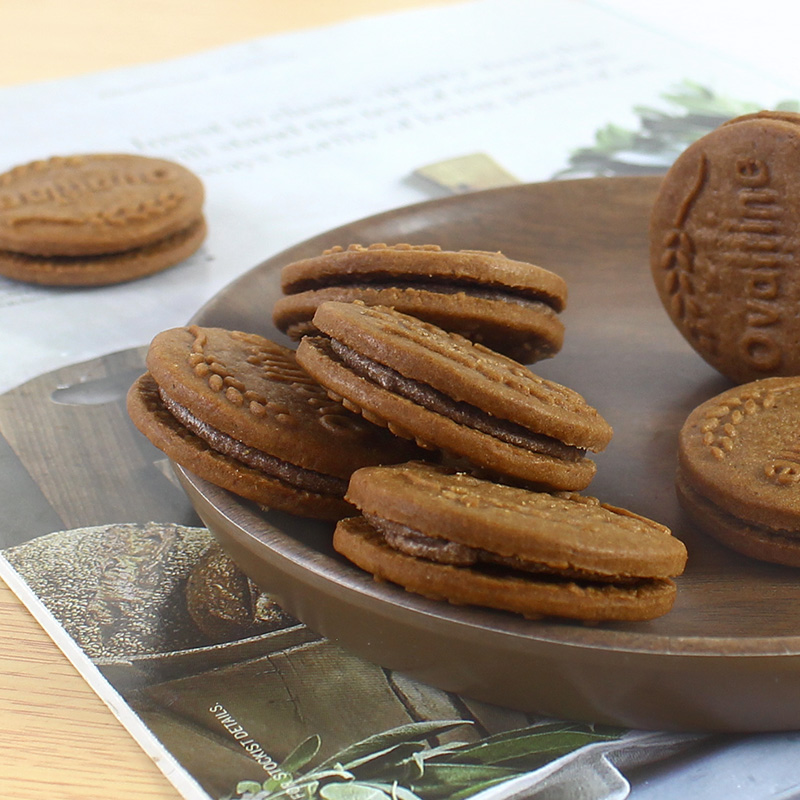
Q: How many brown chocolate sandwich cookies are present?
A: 7